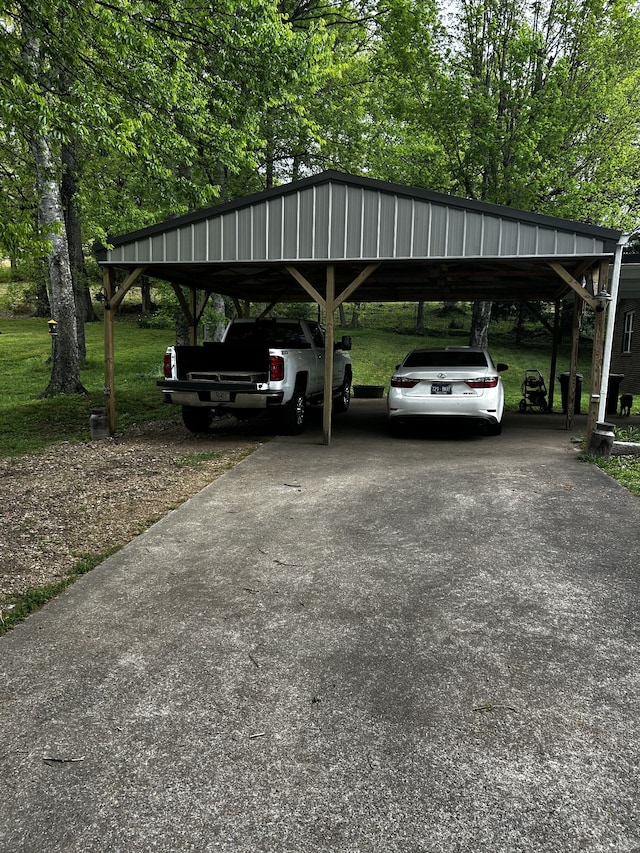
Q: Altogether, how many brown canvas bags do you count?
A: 0